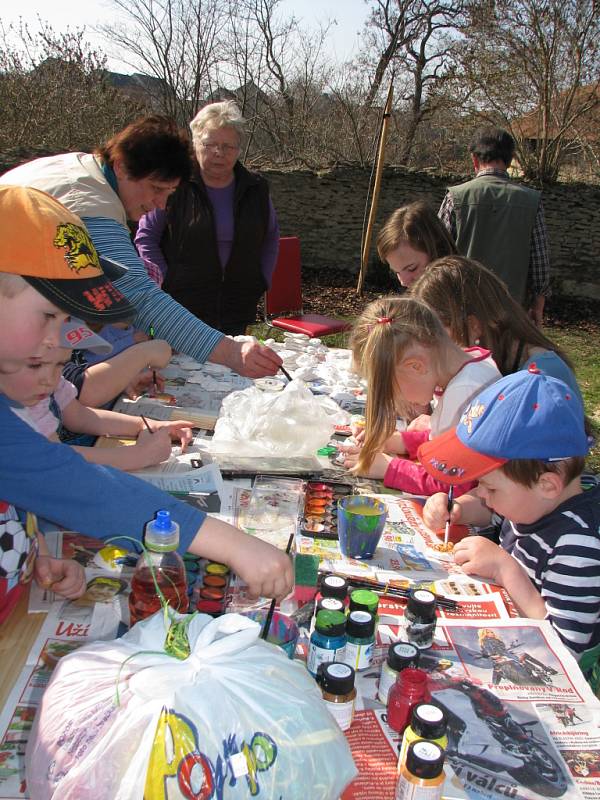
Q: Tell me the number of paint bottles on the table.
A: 11